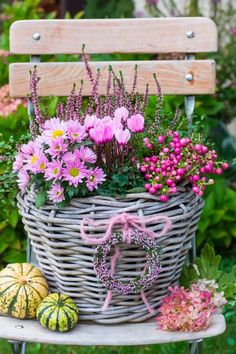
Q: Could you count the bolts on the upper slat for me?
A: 2